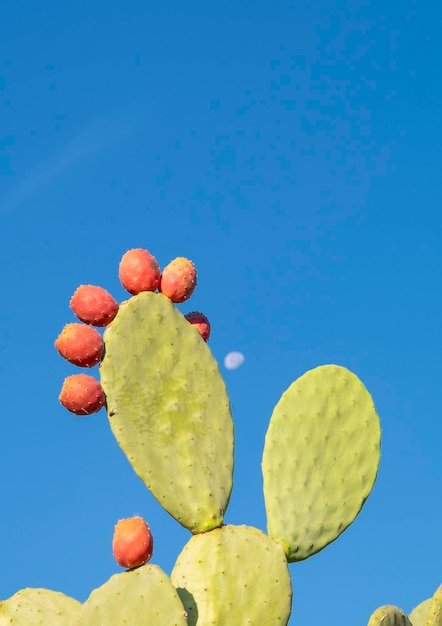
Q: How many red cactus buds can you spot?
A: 7